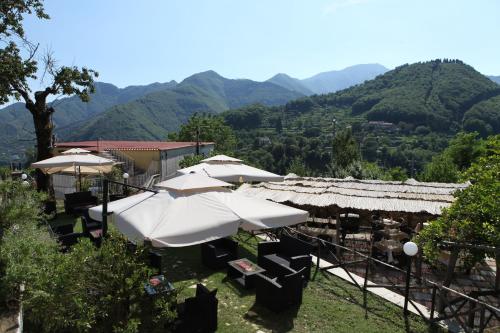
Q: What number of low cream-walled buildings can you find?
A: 1